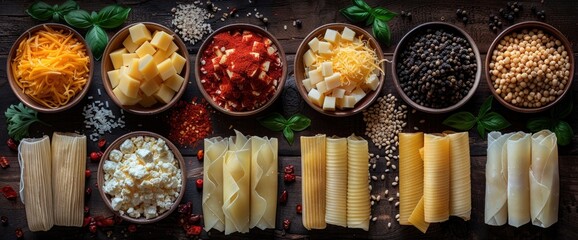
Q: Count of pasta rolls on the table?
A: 14